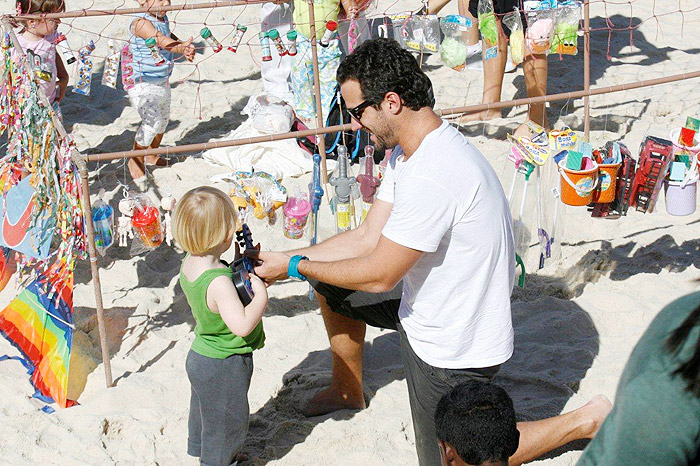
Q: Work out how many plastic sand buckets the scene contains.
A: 4